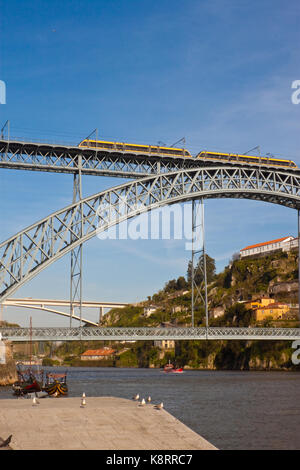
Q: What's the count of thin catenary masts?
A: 4